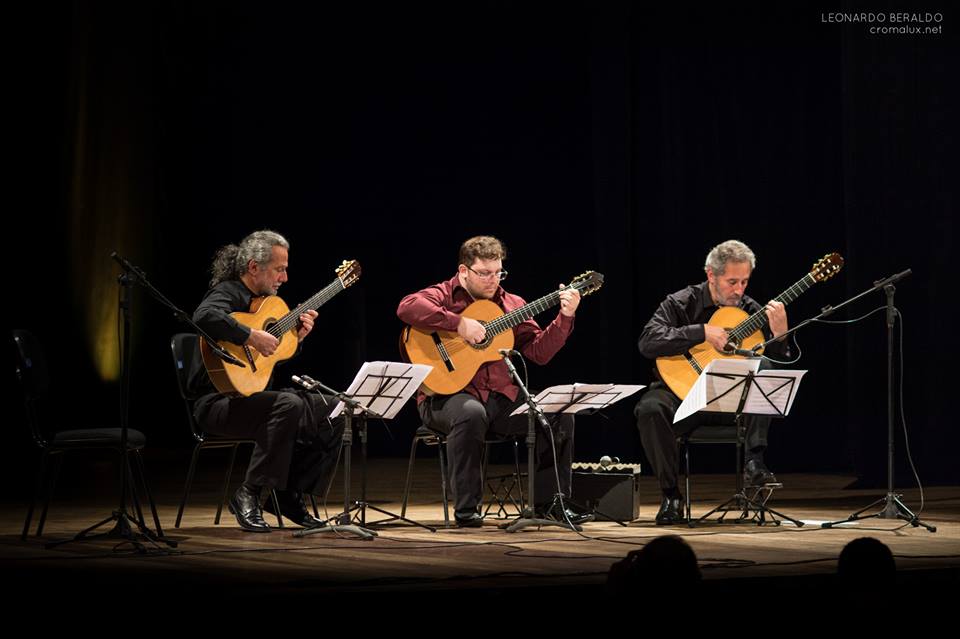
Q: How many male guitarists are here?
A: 3